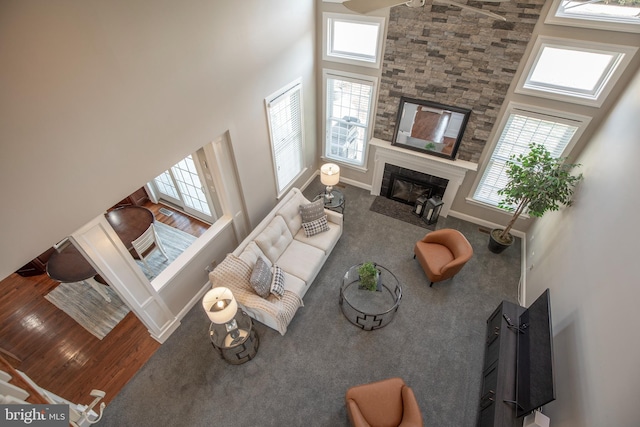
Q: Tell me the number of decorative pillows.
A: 4